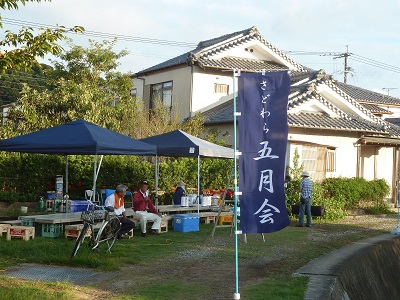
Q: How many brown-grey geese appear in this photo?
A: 0